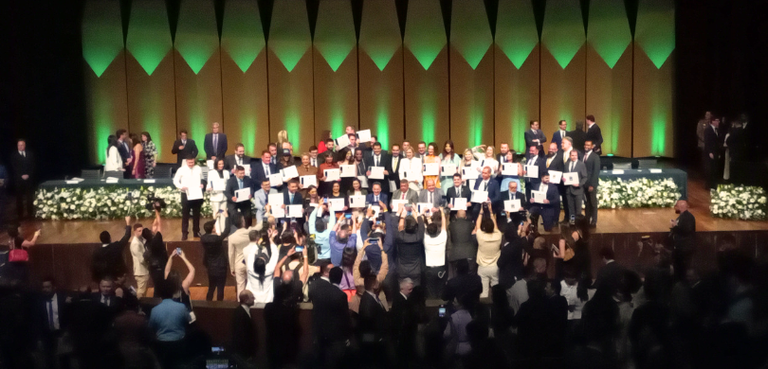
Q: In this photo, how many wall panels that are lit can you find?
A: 13